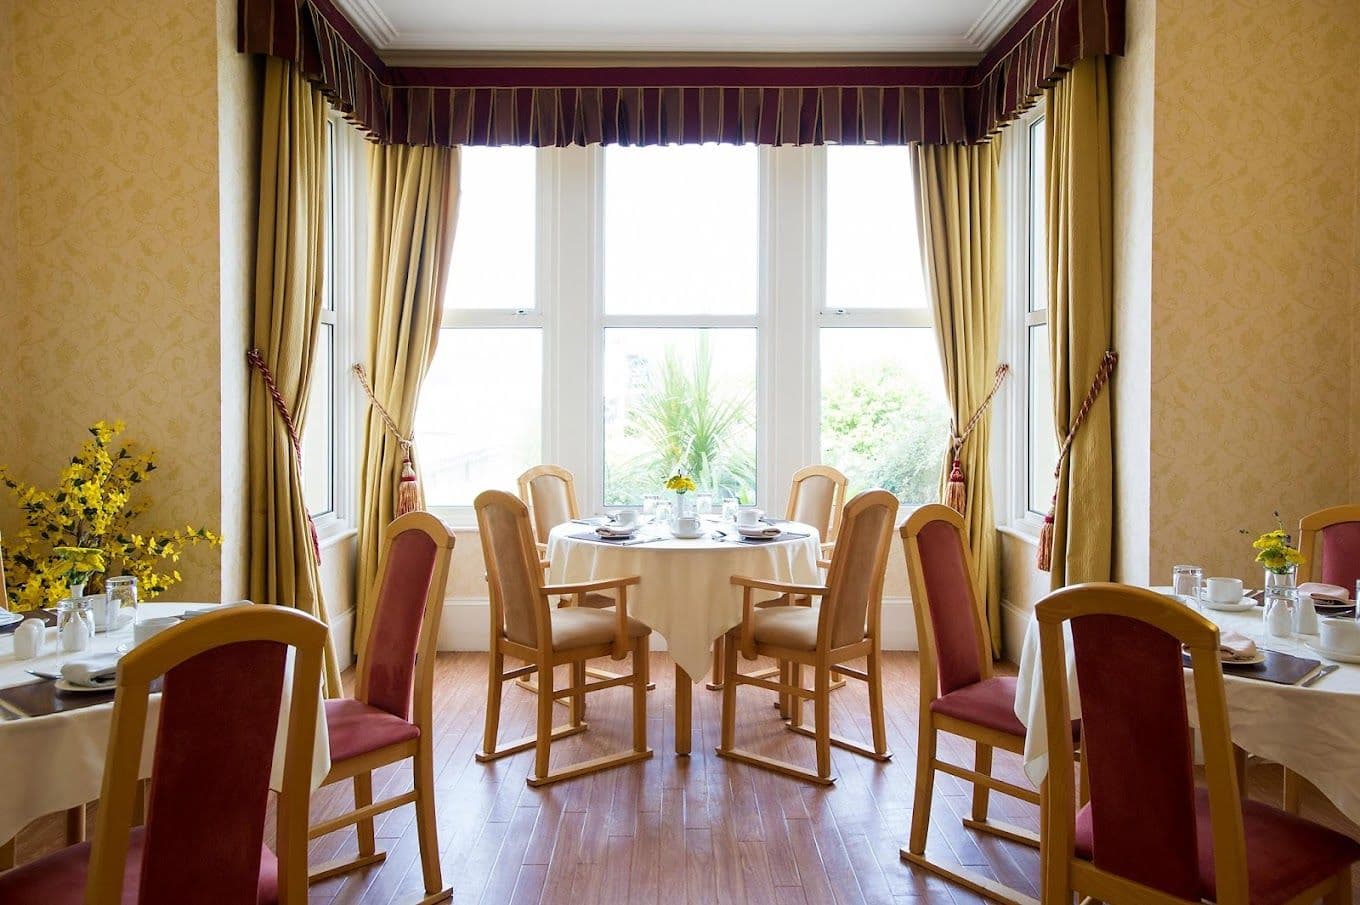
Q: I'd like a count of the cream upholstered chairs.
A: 4